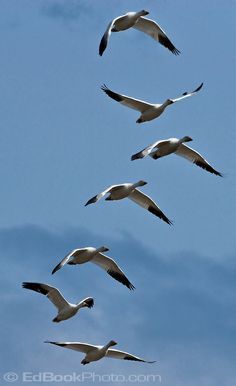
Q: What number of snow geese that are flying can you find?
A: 7